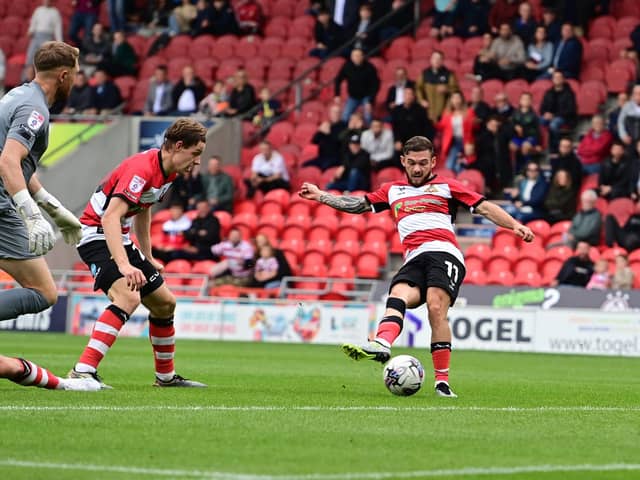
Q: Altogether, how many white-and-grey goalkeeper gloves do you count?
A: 2